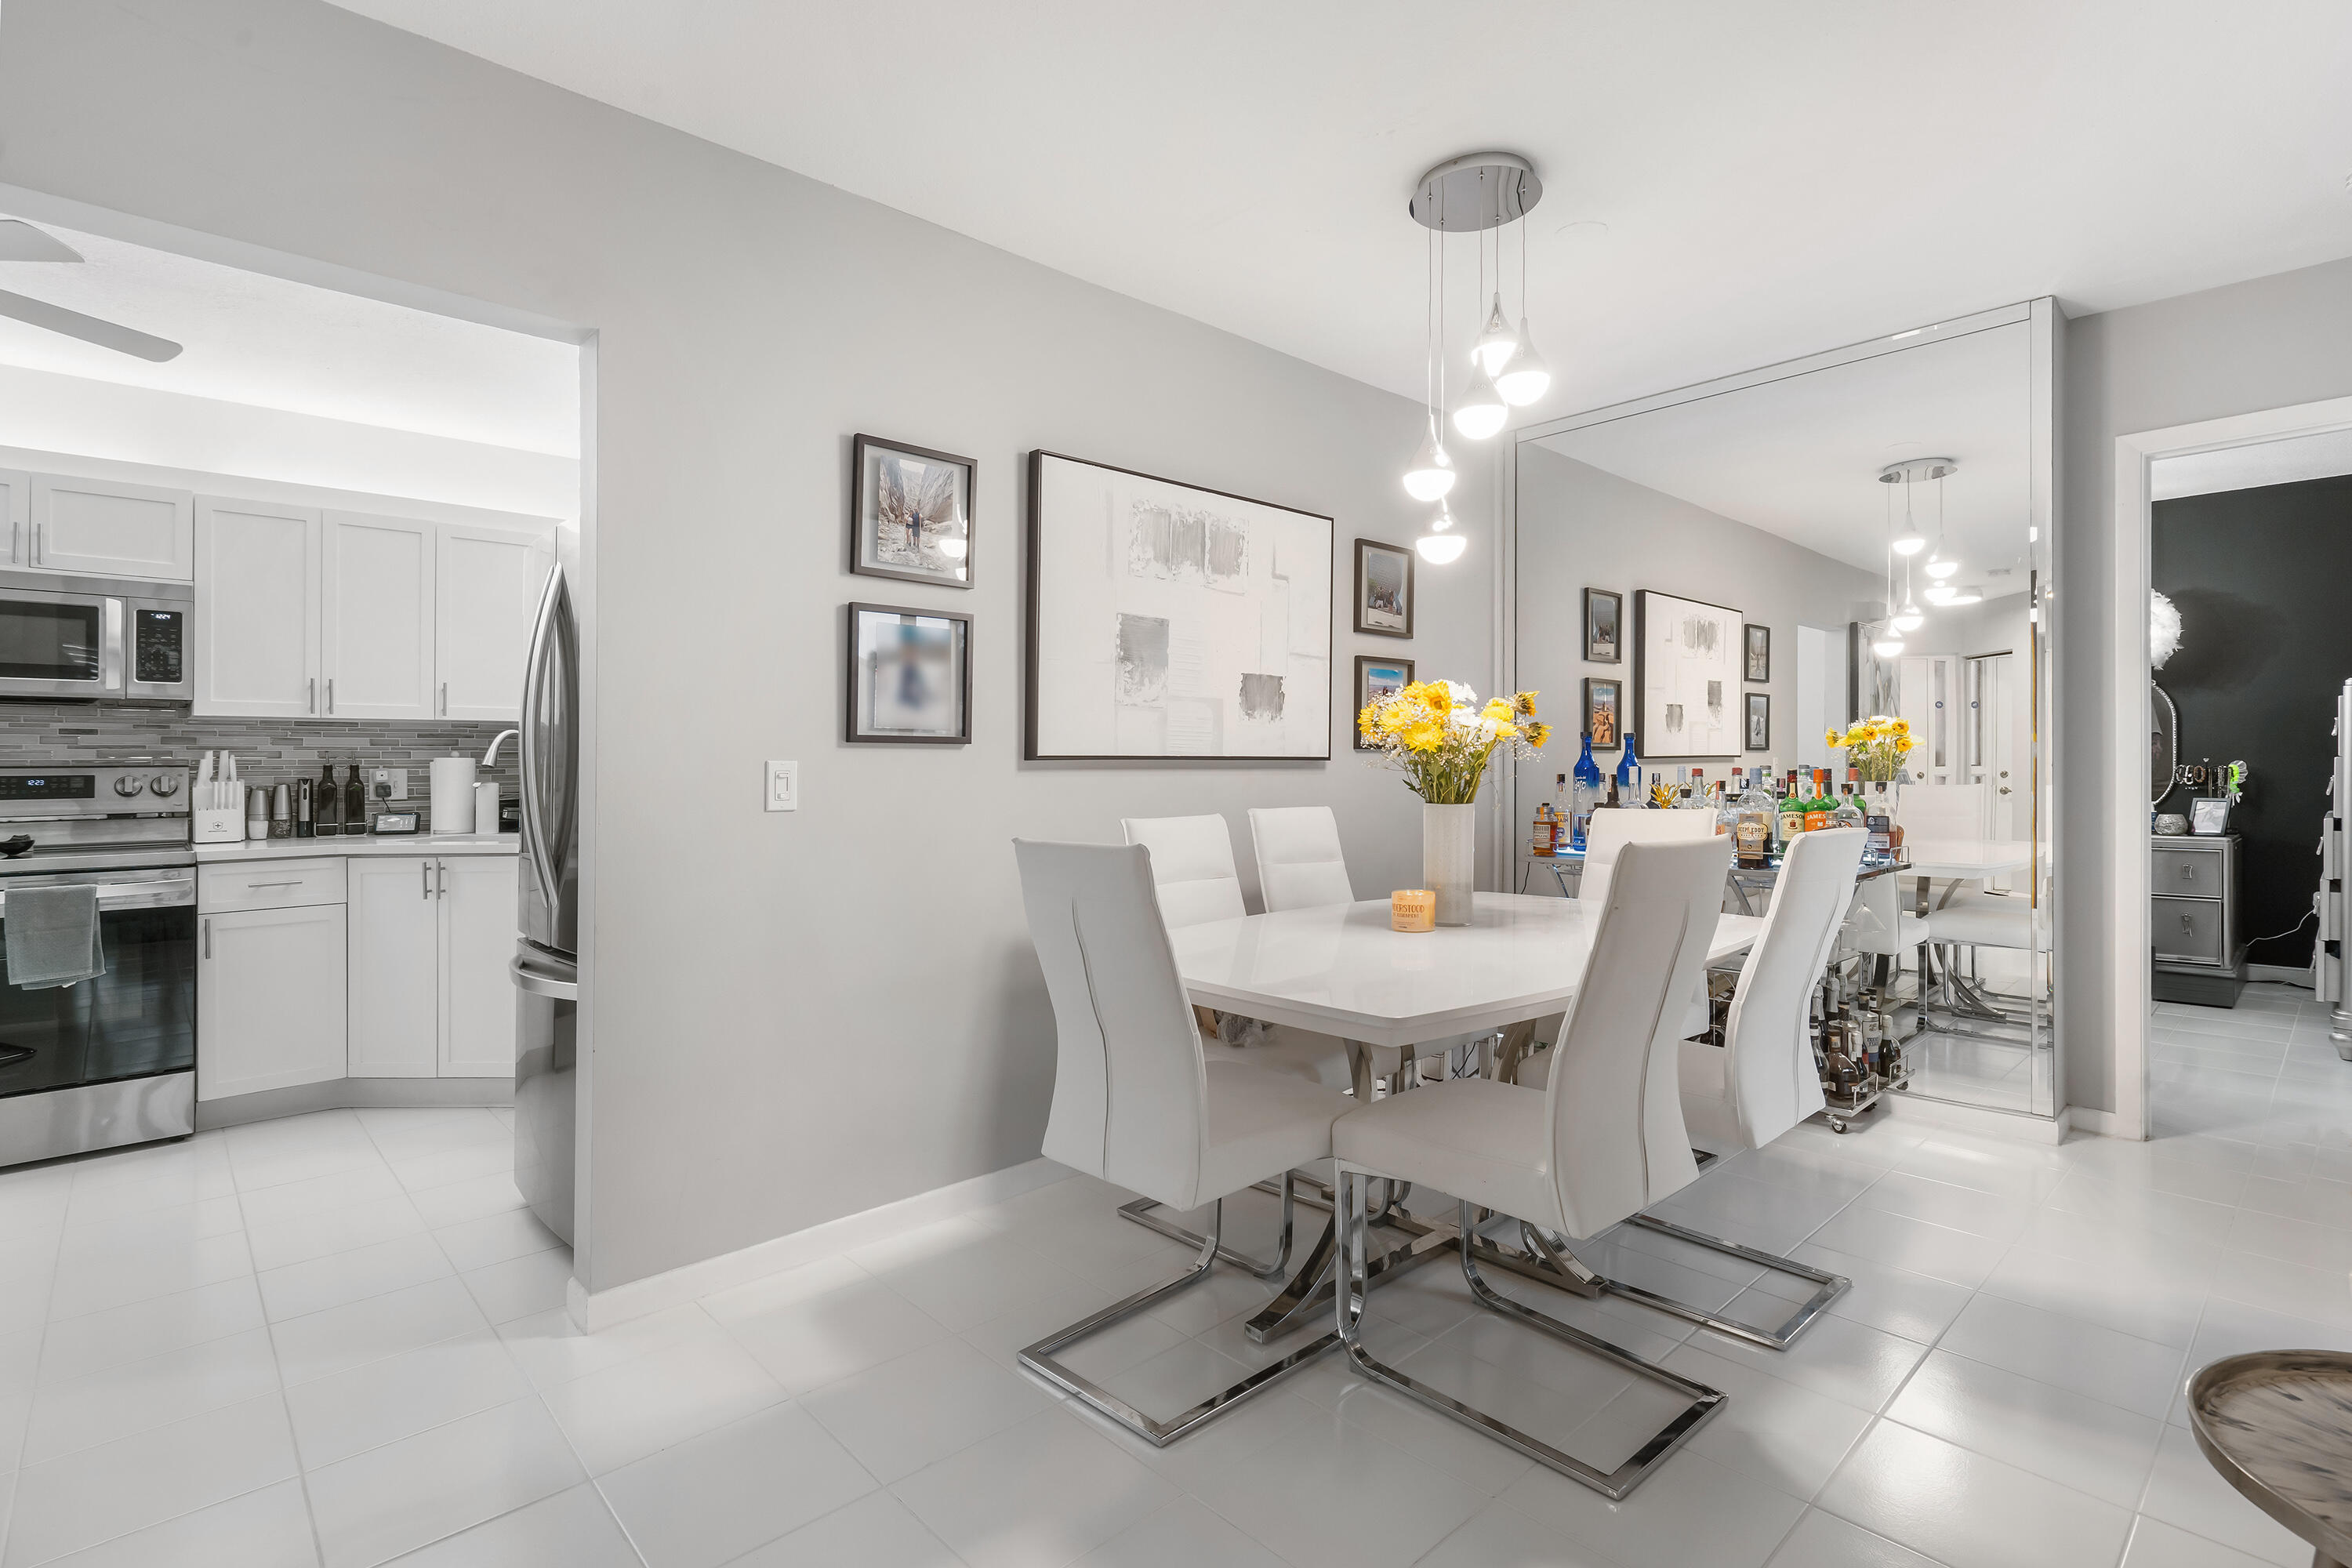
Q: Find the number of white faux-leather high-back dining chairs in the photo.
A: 6